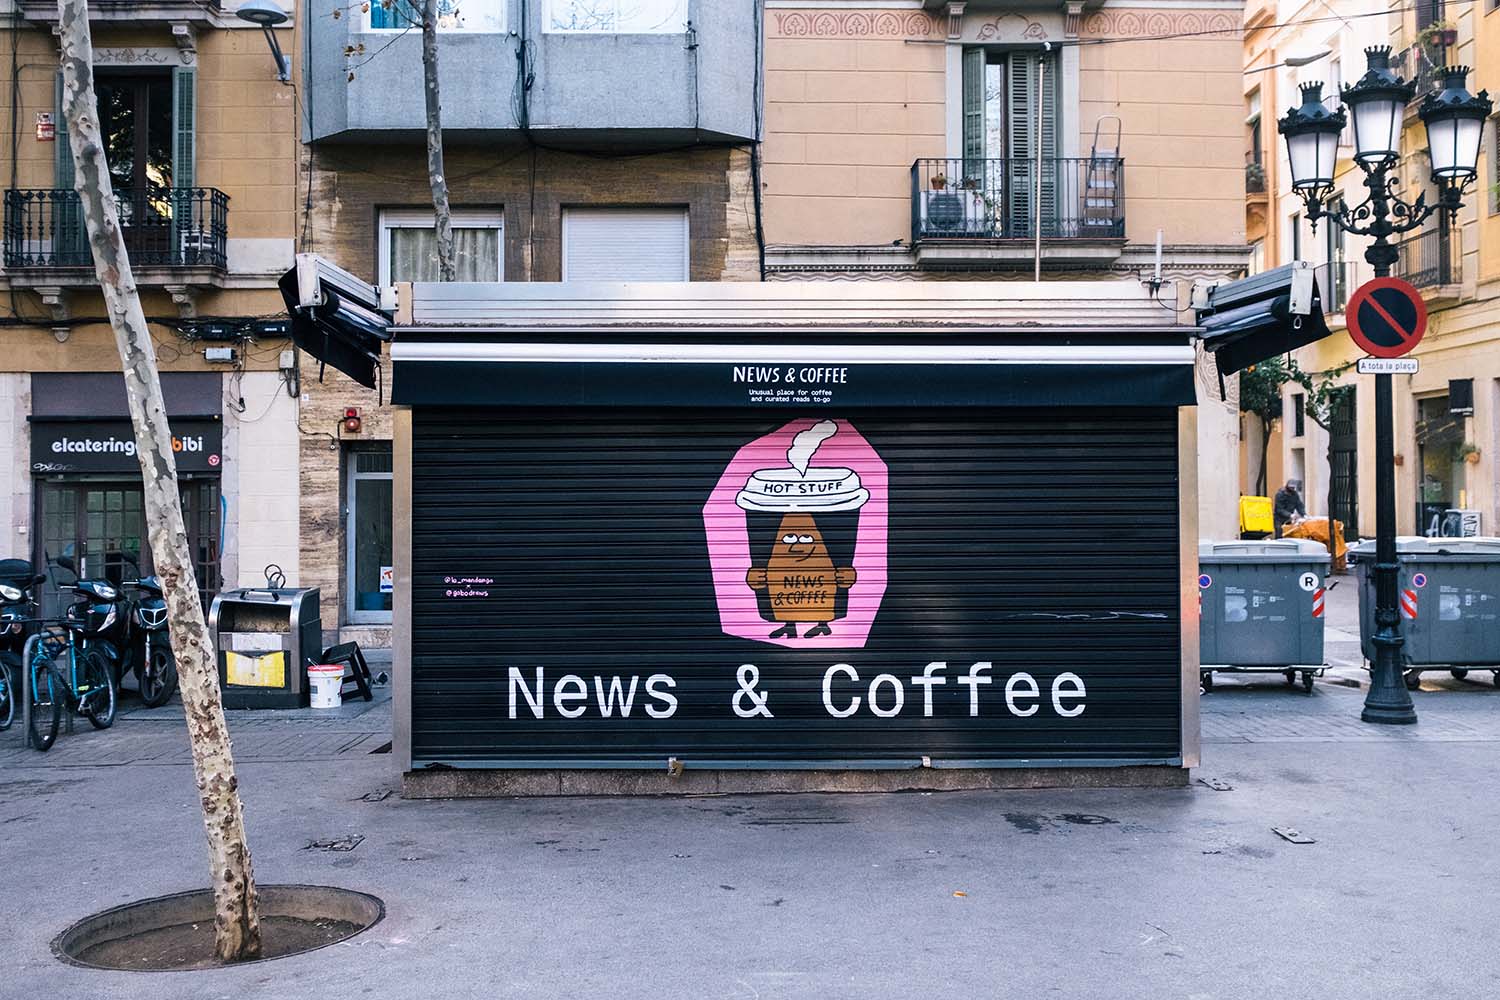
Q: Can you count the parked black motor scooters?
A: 3